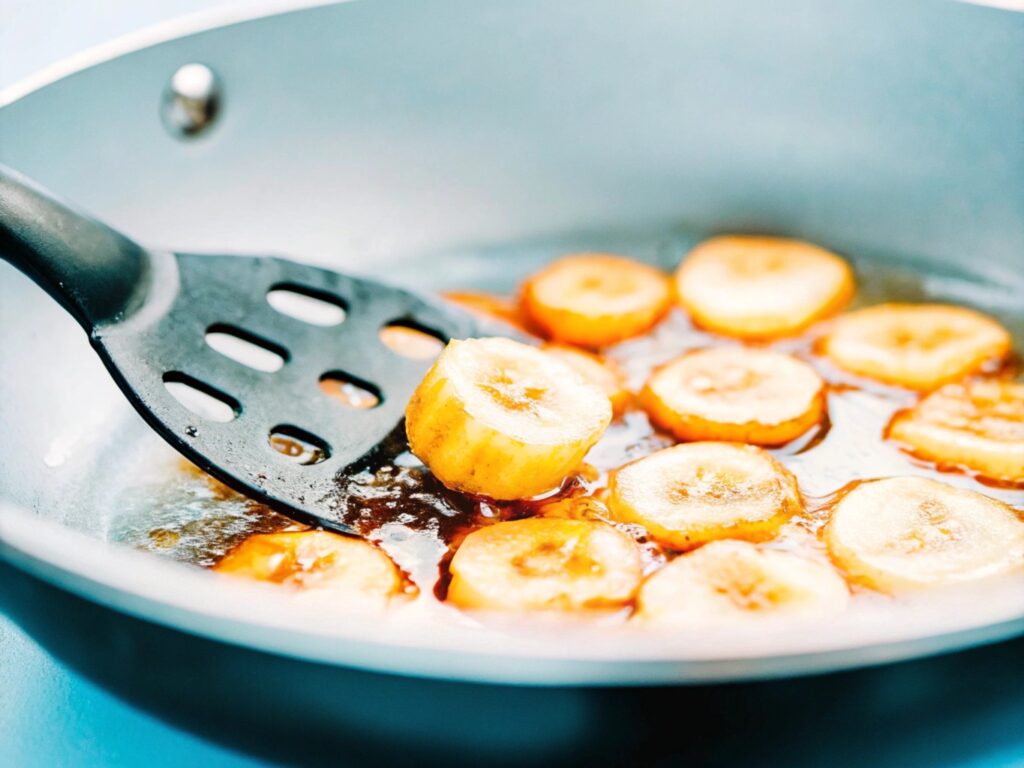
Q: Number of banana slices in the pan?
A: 13